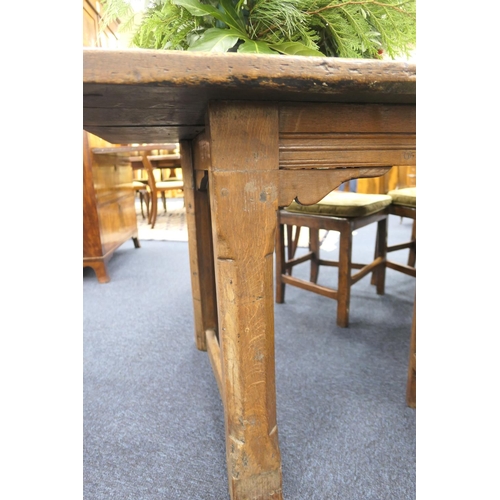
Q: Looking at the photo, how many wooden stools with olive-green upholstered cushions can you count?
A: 2